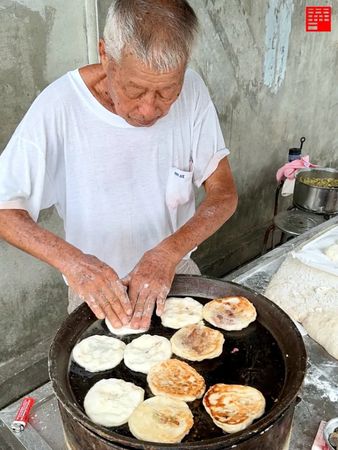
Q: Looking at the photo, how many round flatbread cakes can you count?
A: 10